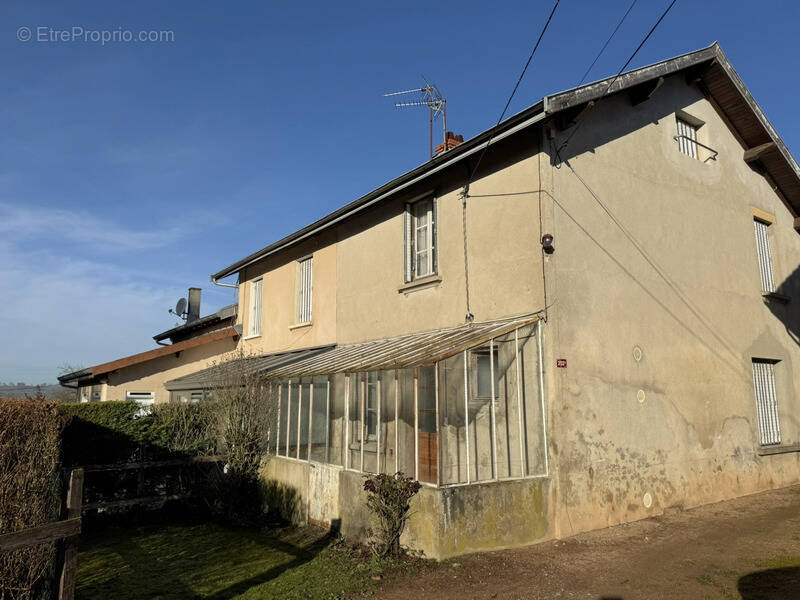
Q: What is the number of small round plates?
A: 3